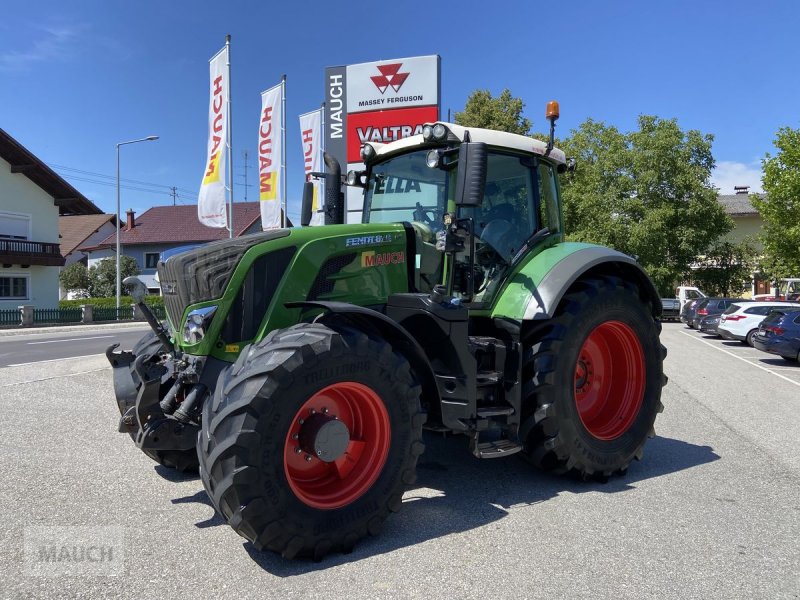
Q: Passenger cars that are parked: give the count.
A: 5